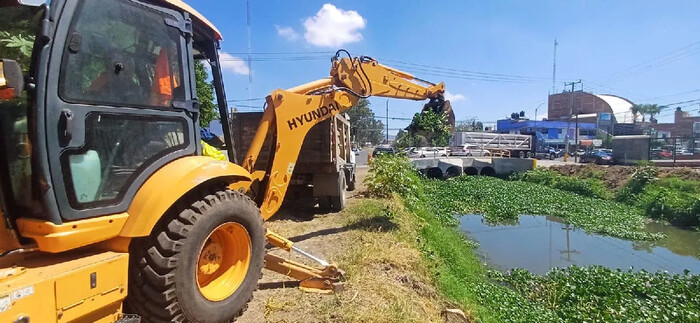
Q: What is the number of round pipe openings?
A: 4